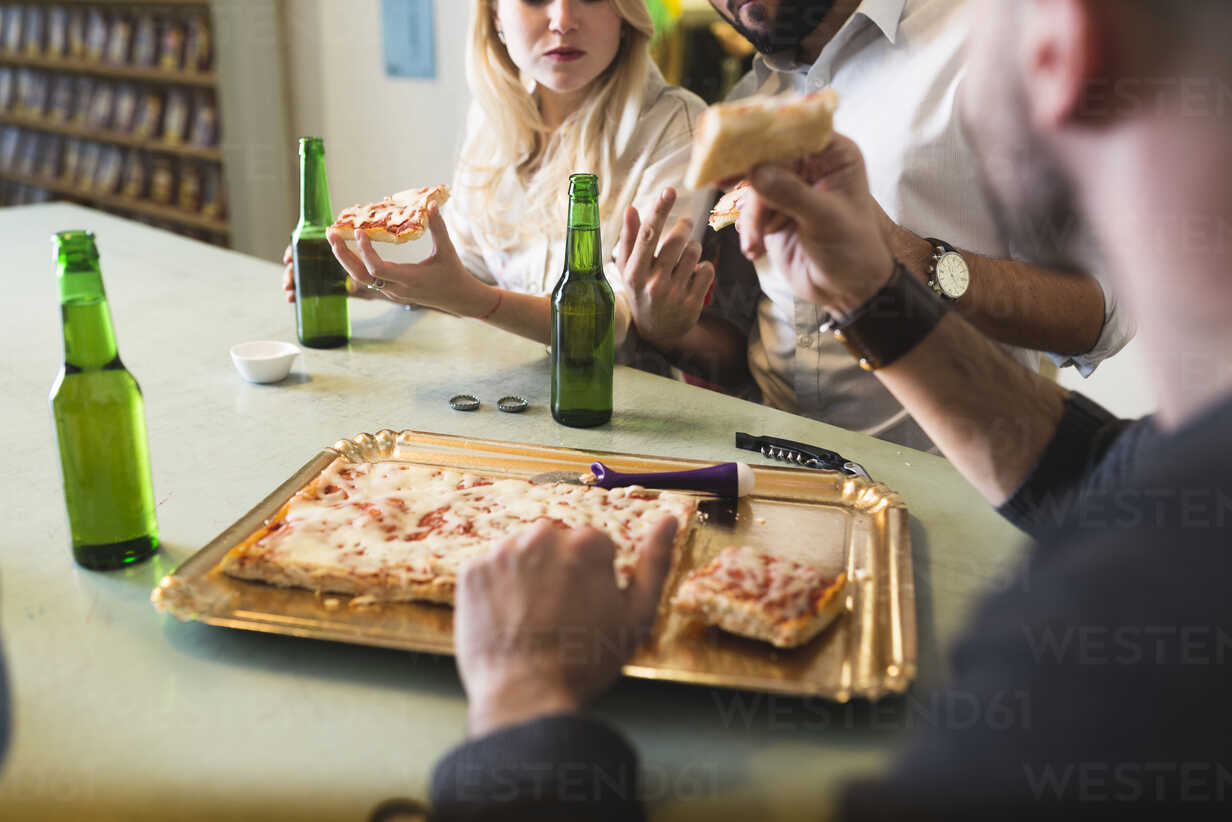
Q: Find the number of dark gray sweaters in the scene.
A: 1